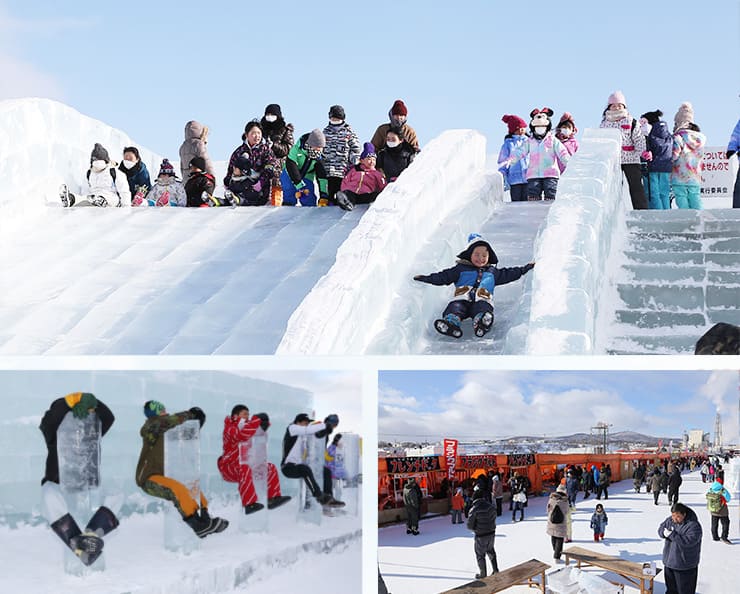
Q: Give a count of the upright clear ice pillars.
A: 5